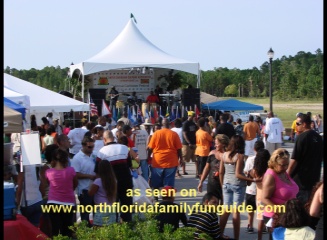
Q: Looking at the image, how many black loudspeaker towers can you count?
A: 2